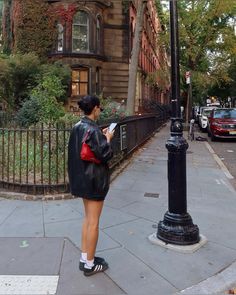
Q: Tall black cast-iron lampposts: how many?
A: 1